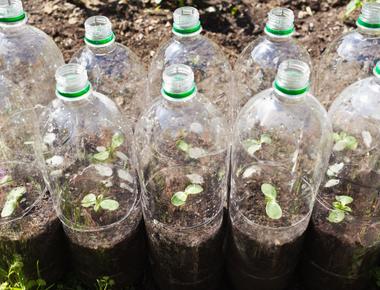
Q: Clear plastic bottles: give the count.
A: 10